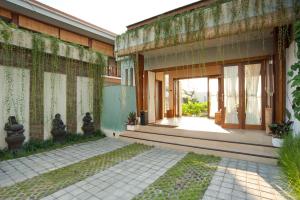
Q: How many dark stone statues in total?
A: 3